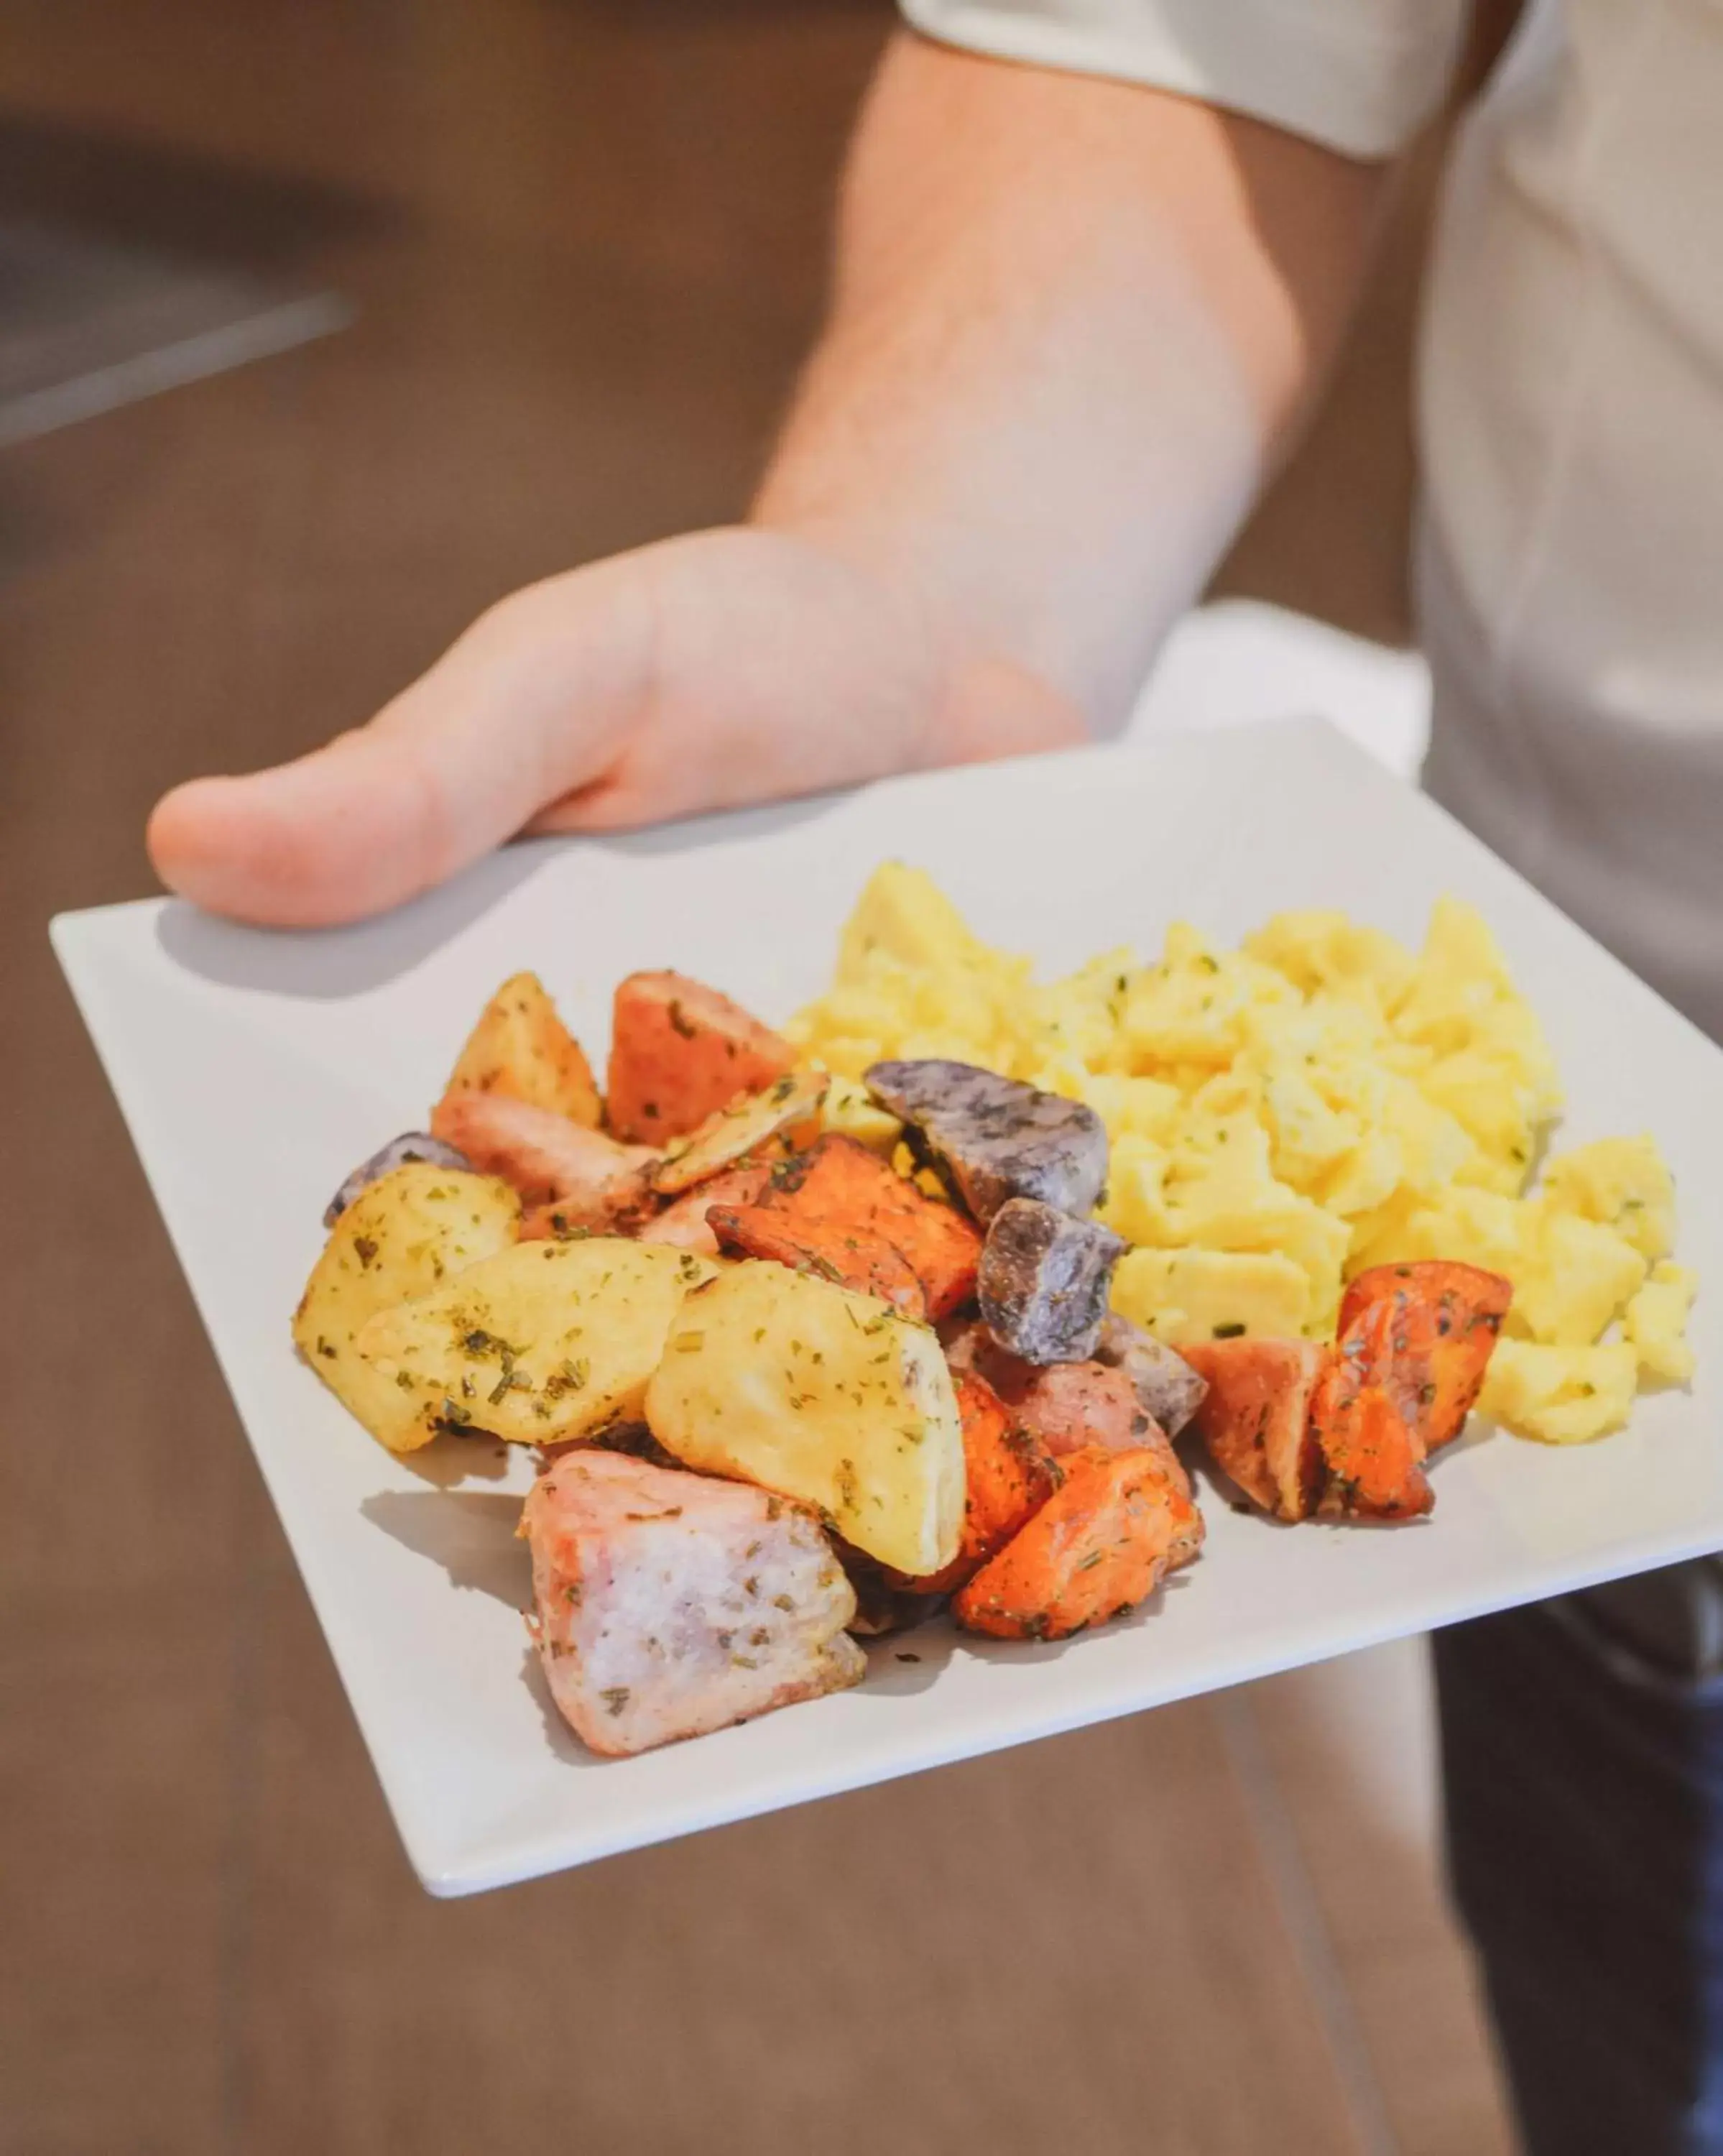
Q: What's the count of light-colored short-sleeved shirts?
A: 1